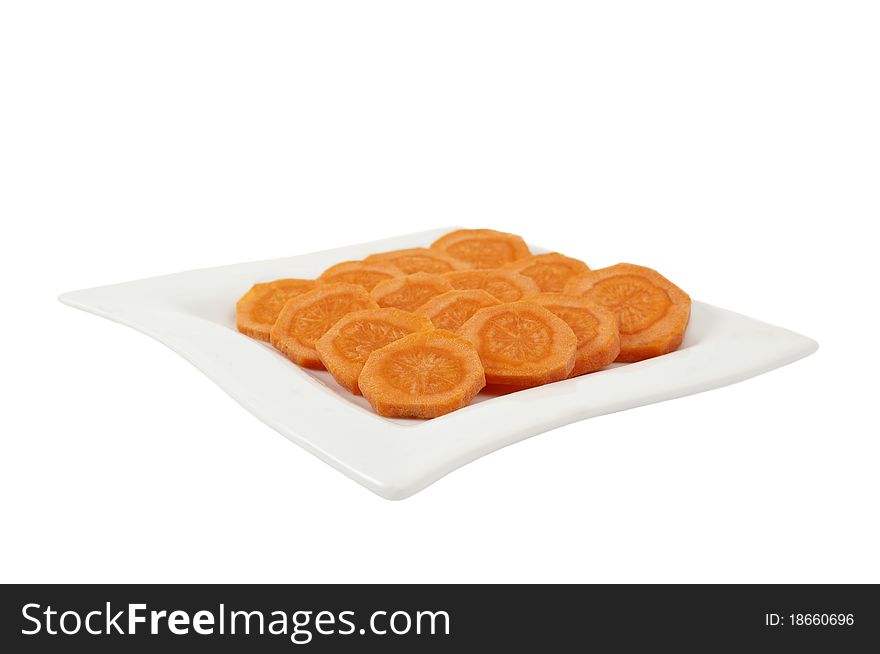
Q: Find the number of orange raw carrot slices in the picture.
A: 14